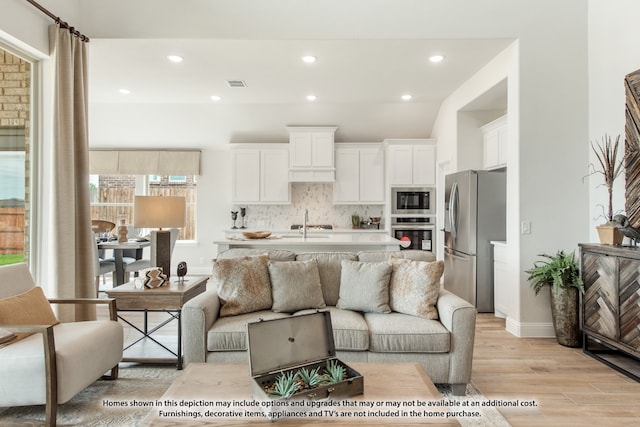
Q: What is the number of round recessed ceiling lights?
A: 7